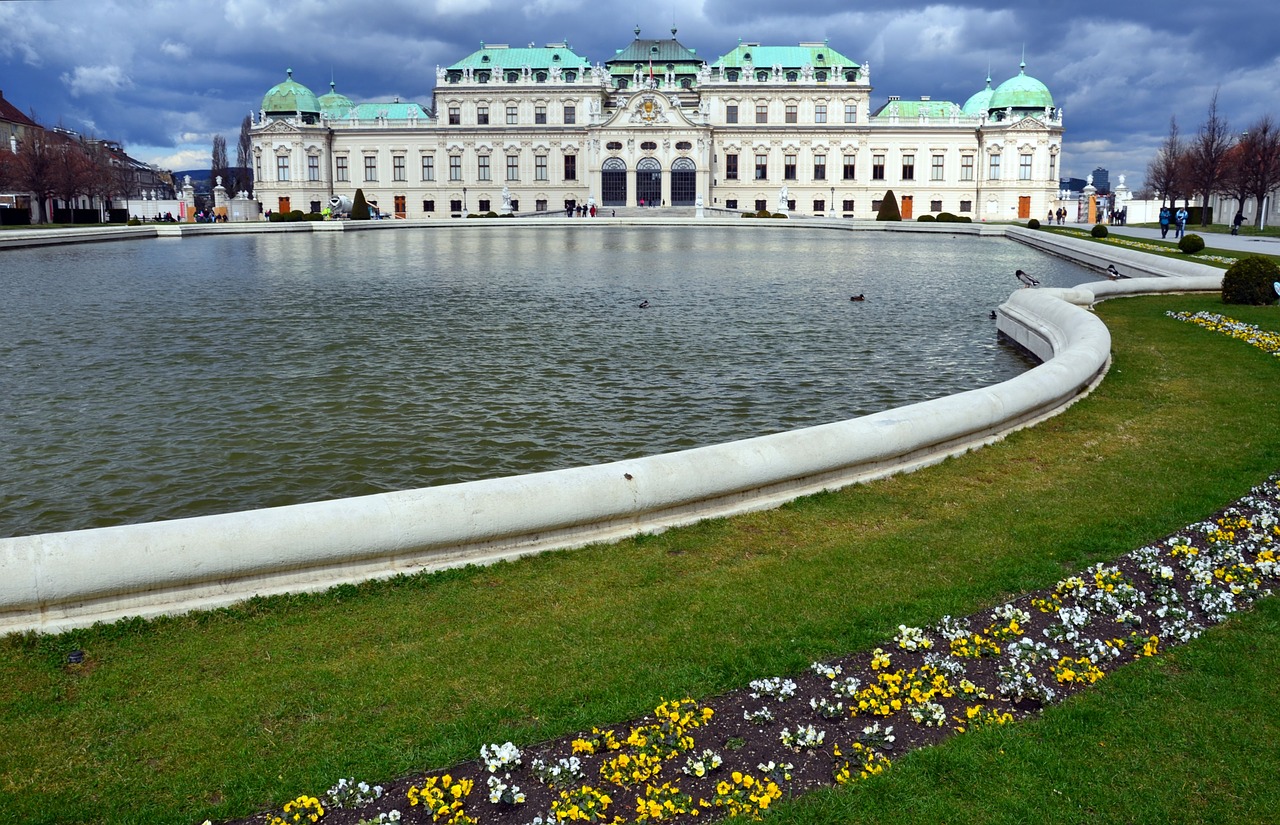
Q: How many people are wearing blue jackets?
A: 2